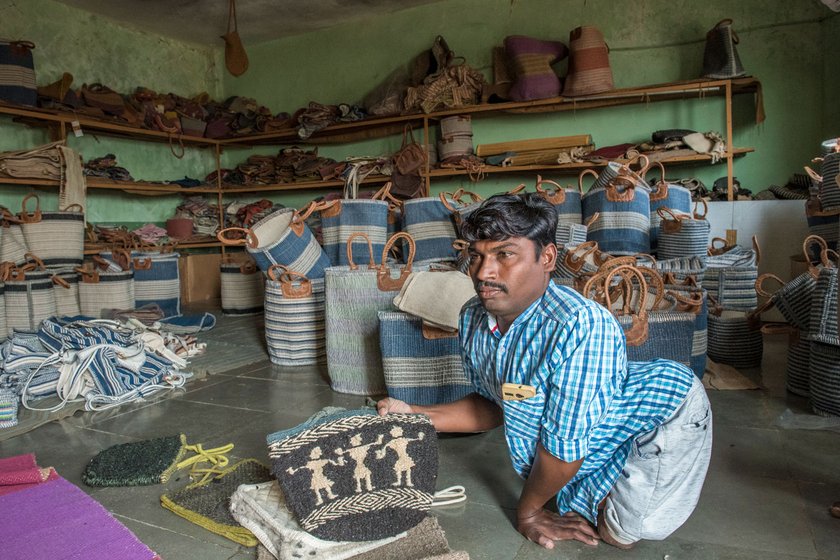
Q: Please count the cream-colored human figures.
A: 3